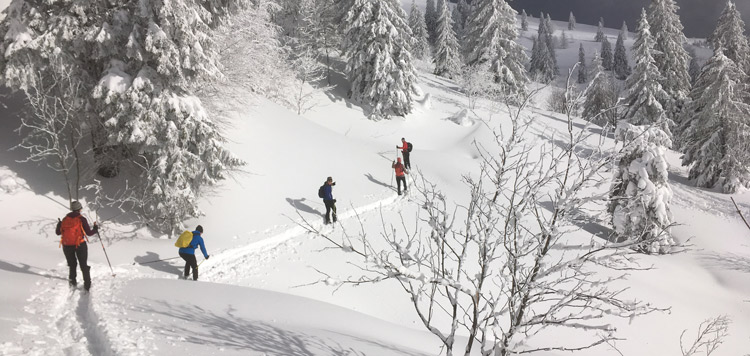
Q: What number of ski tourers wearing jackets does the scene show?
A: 5